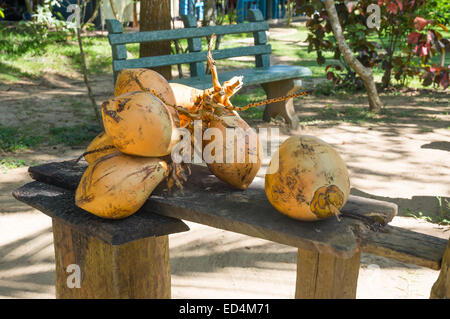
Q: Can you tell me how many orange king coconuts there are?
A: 7